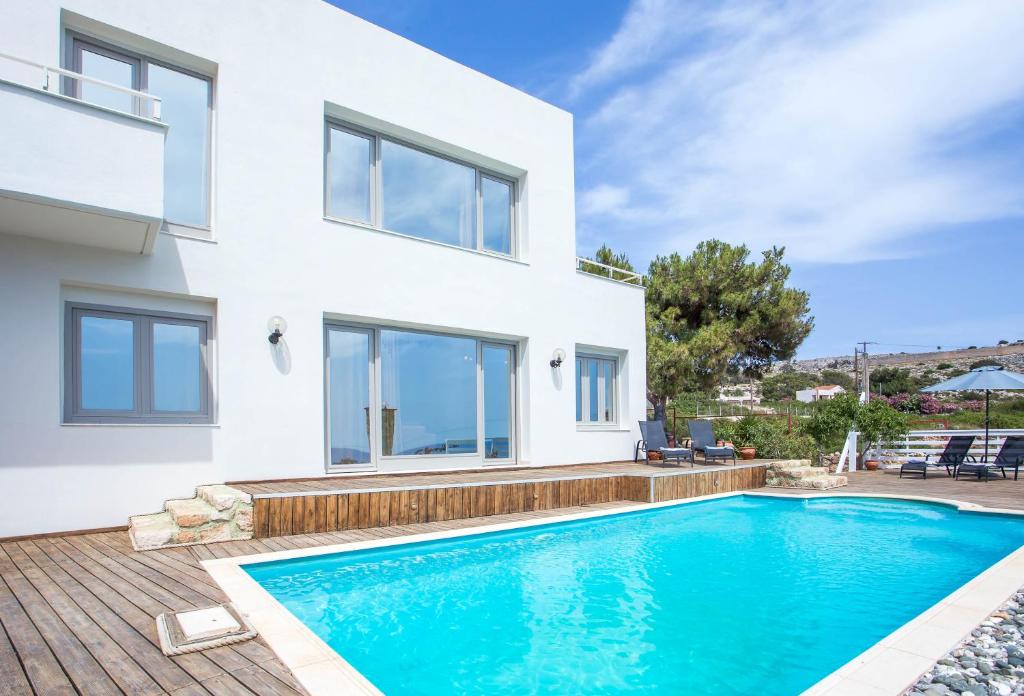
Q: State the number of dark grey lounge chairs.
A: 4